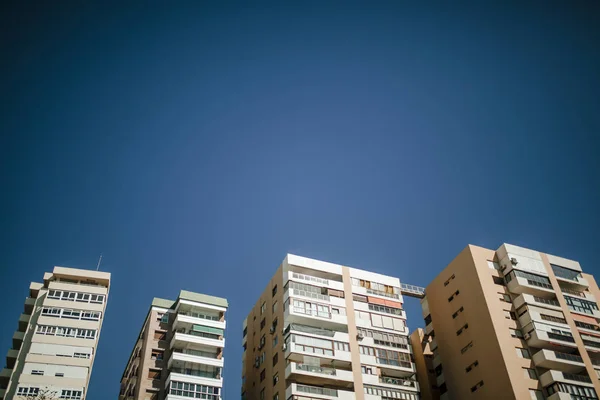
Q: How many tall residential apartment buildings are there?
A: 4